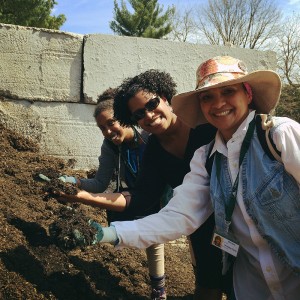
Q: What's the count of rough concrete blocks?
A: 3